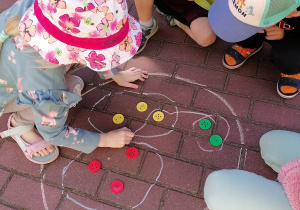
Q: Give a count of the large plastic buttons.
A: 8